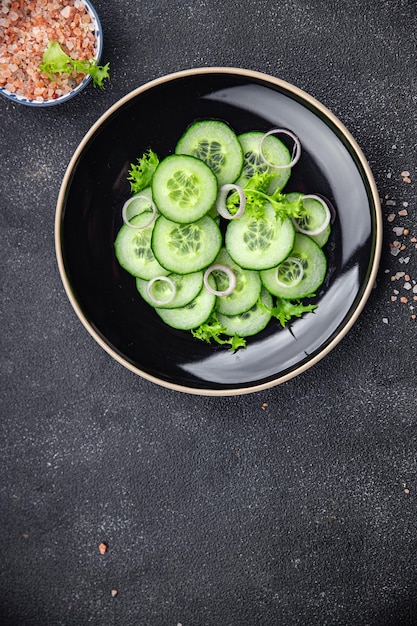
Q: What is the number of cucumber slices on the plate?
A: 13